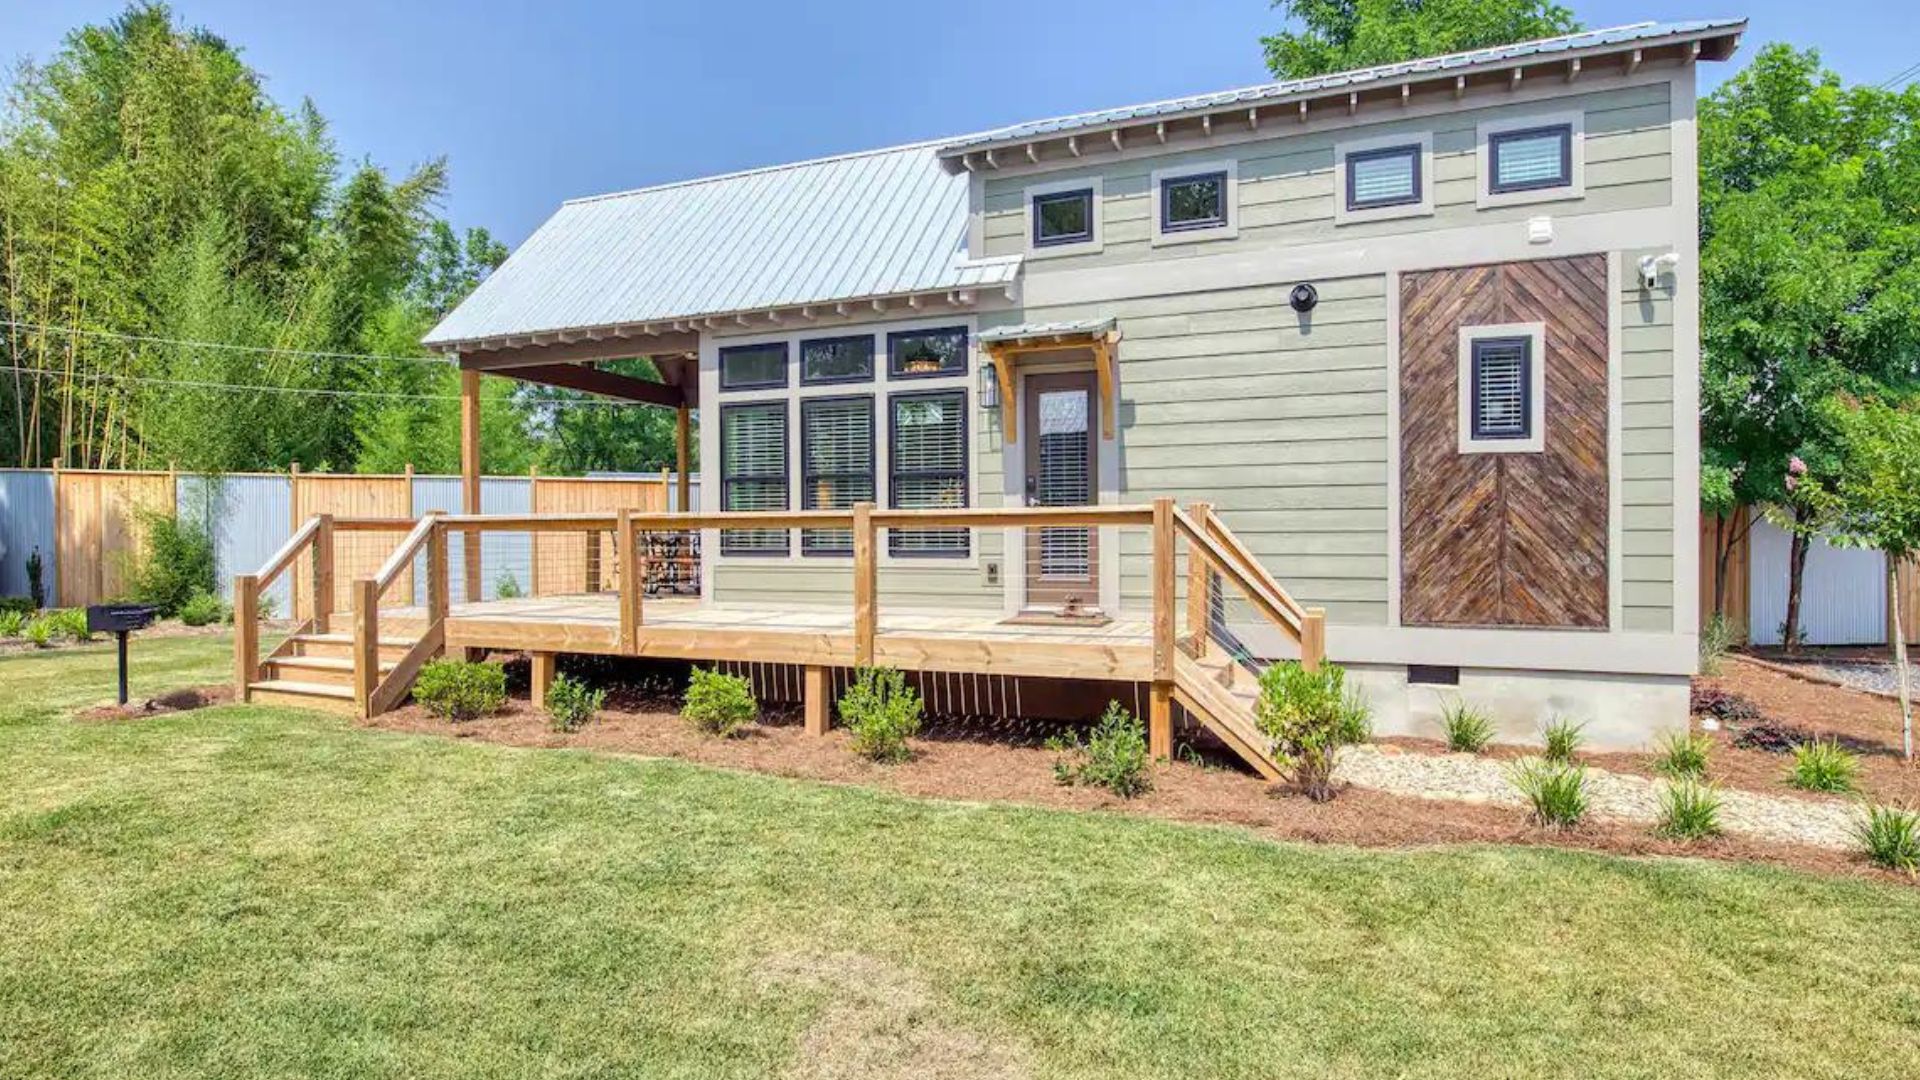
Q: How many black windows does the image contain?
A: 11